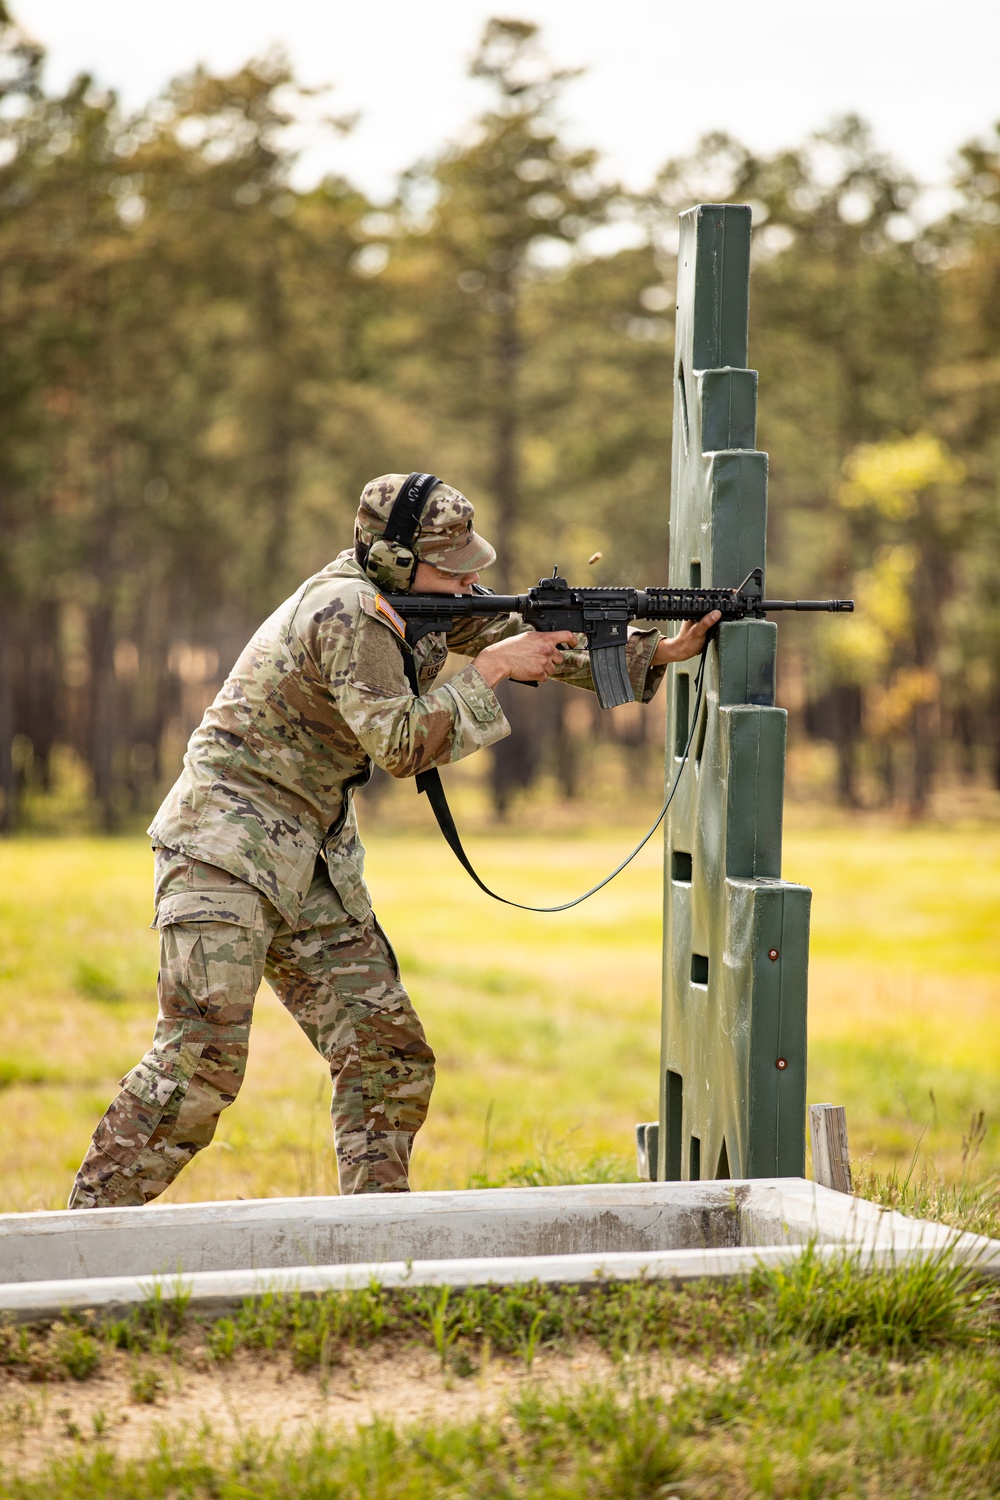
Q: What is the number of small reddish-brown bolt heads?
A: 2